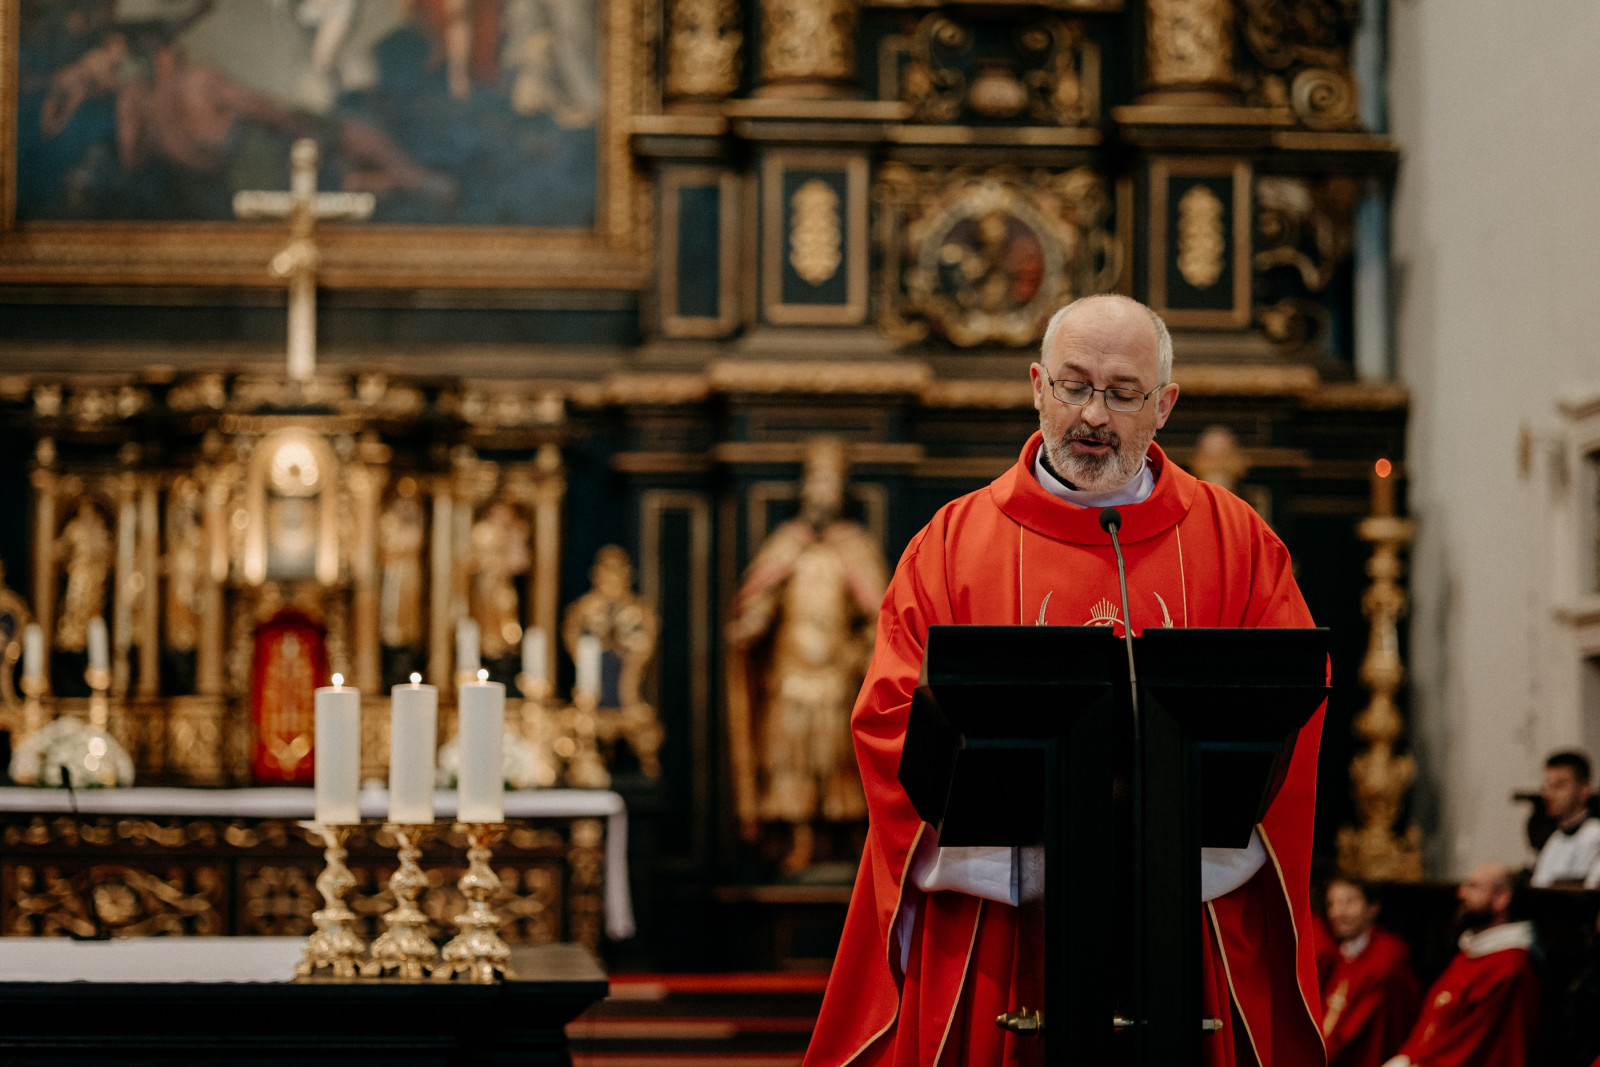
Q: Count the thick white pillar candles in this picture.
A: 3